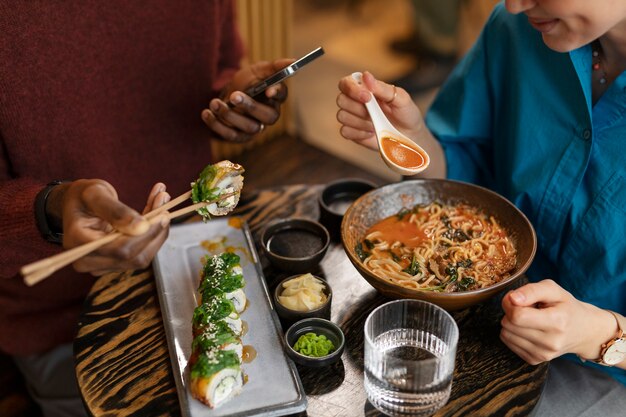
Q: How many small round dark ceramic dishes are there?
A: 4